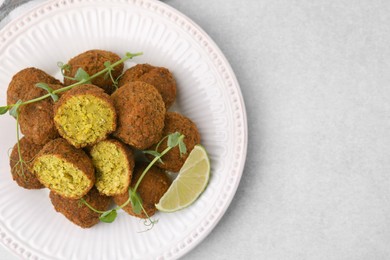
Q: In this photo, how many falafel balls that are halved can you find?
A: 3